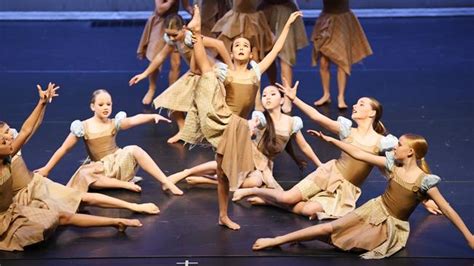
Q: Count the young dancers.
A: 13